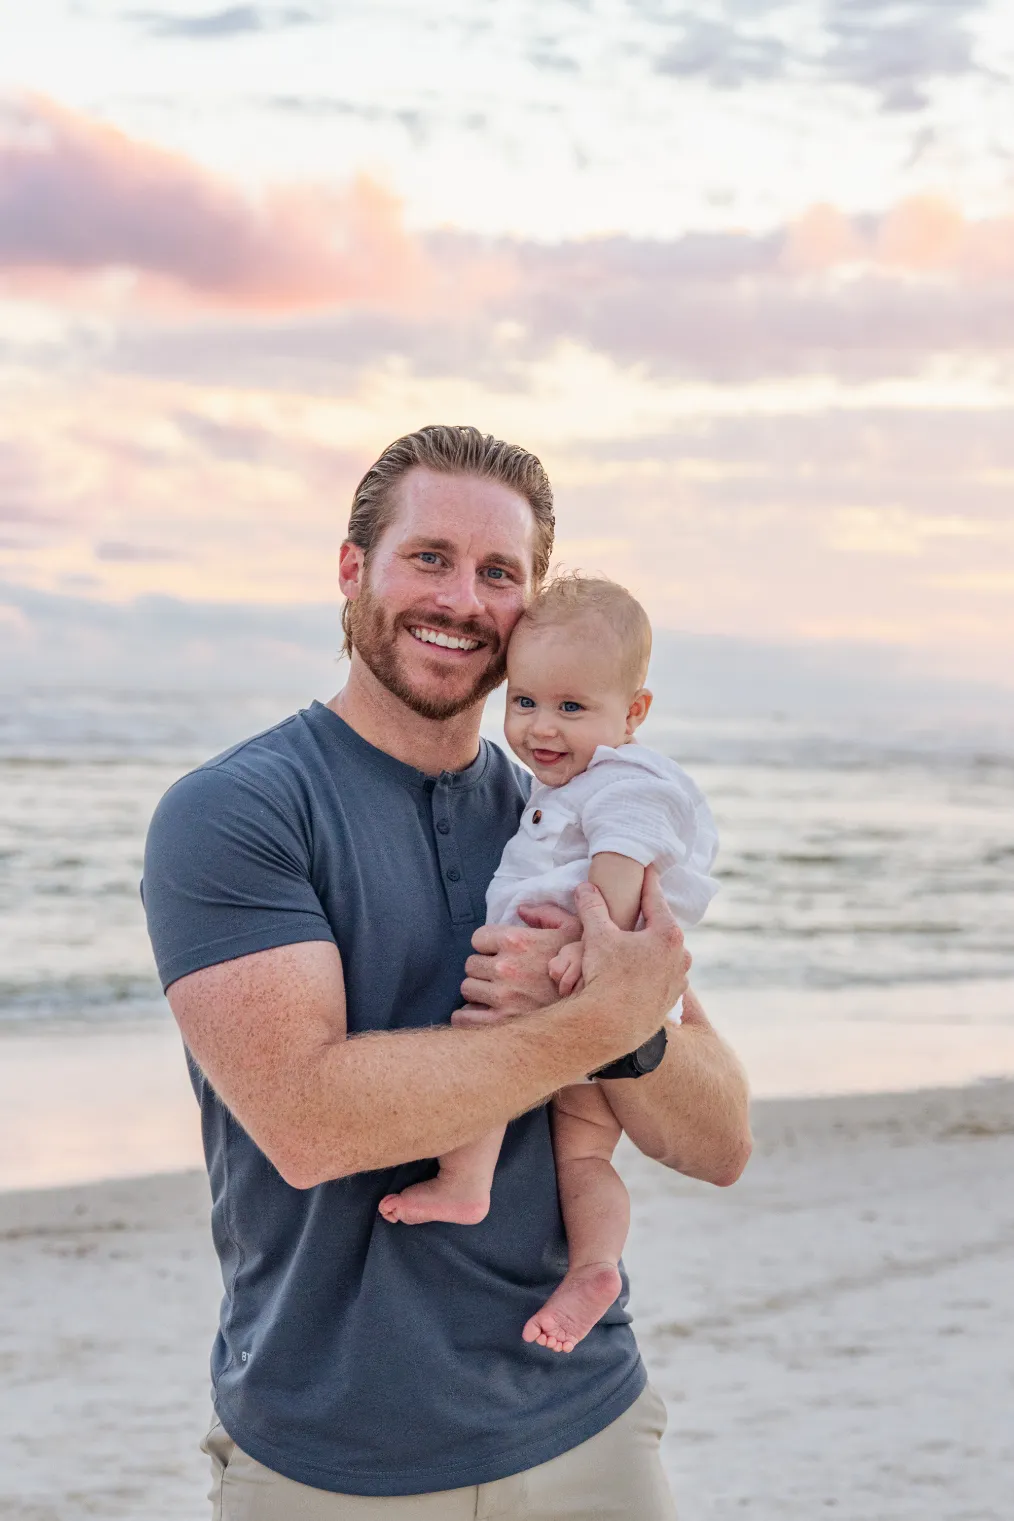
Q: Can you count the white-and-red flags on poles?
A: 0